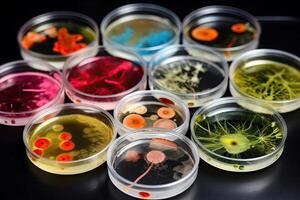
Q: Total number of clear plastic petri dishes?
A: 11